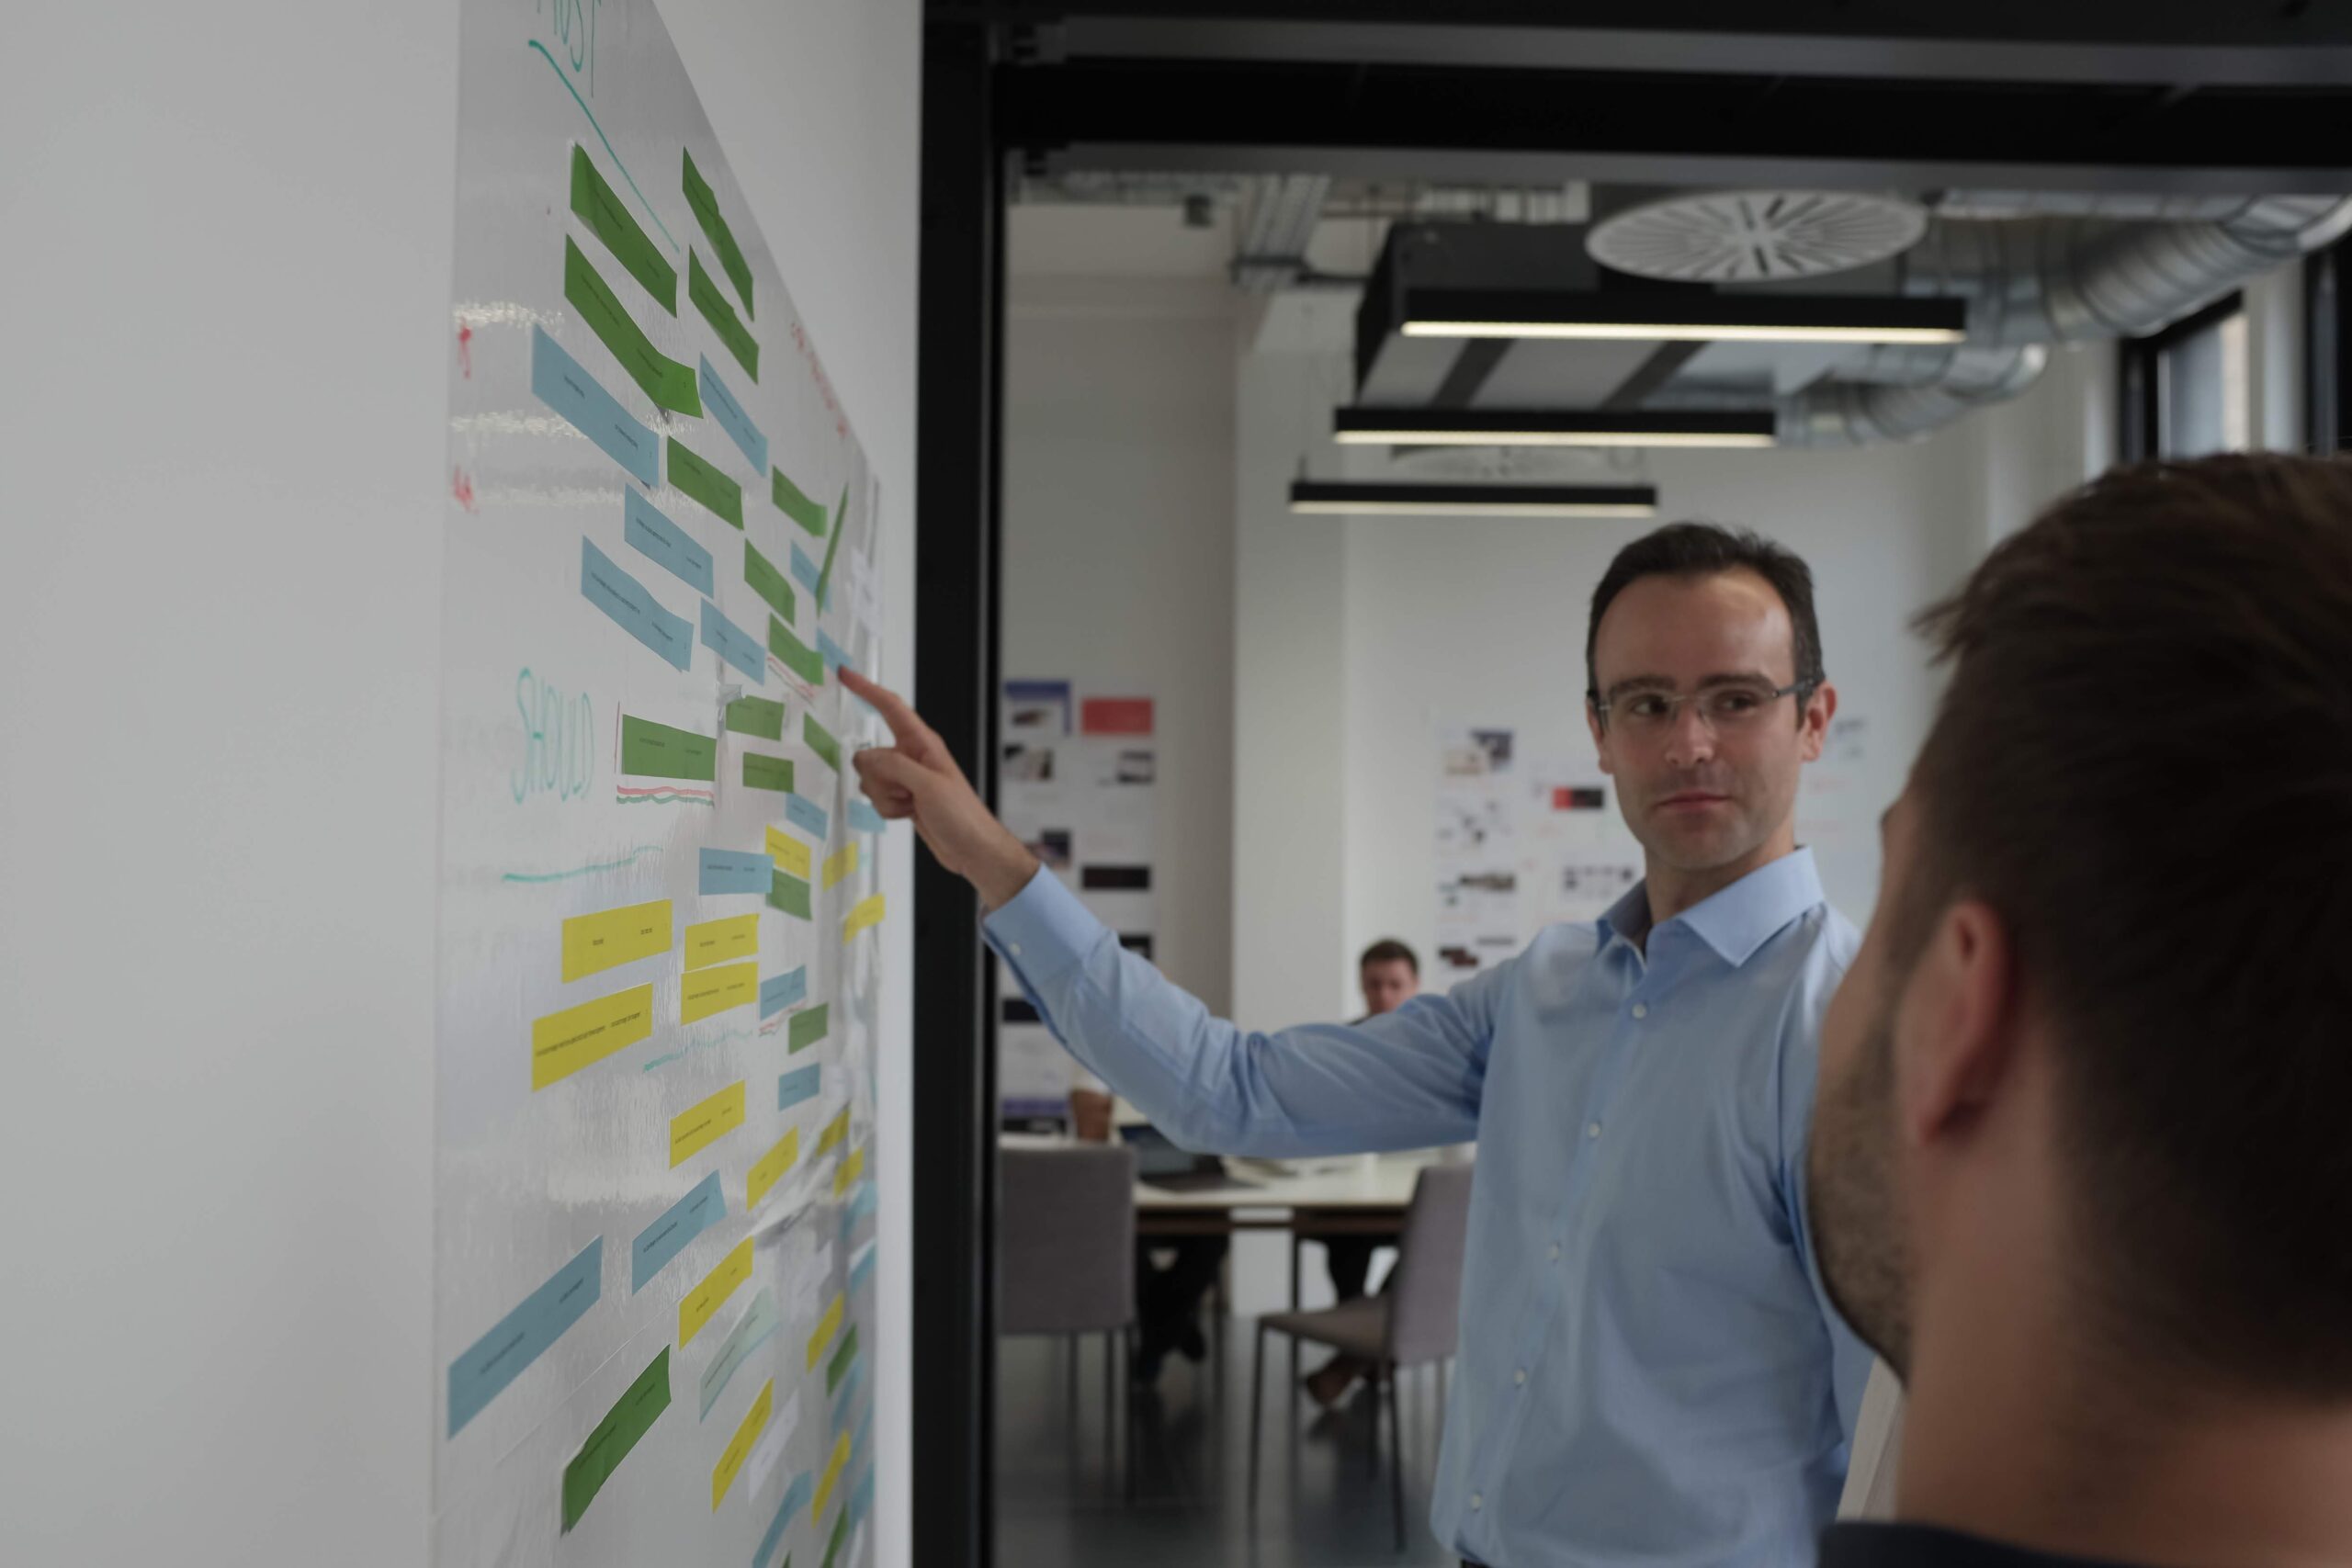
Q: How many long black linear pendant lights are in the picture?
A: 3